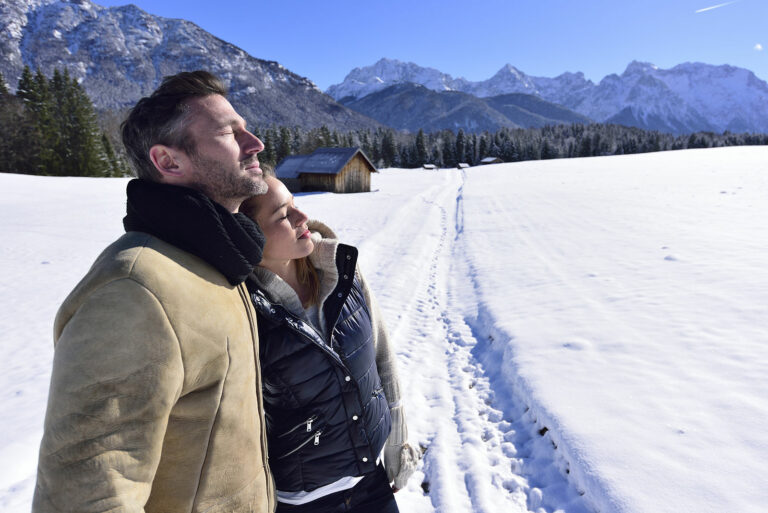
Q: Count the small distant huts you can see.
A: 3